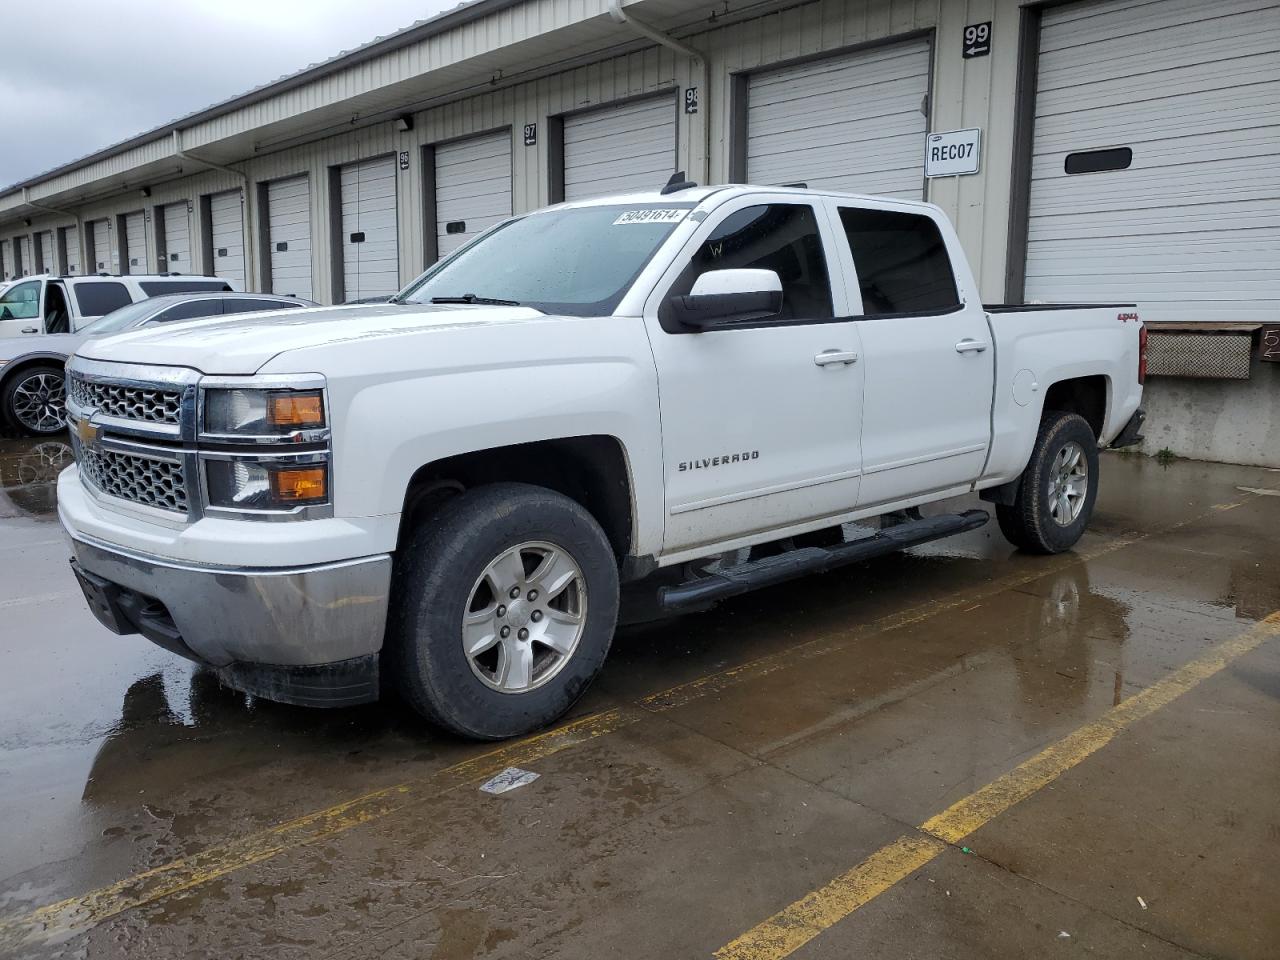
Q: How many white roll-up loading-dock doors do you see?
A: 14